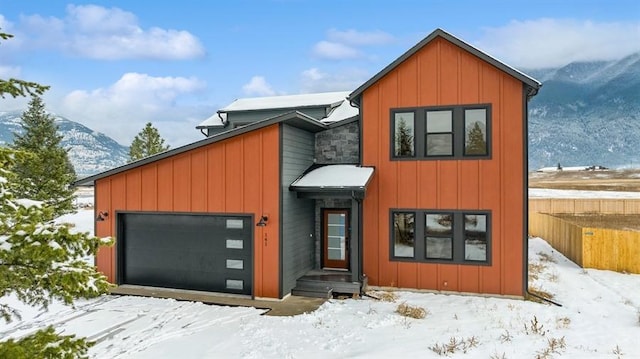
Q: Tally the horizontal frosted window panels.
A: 4